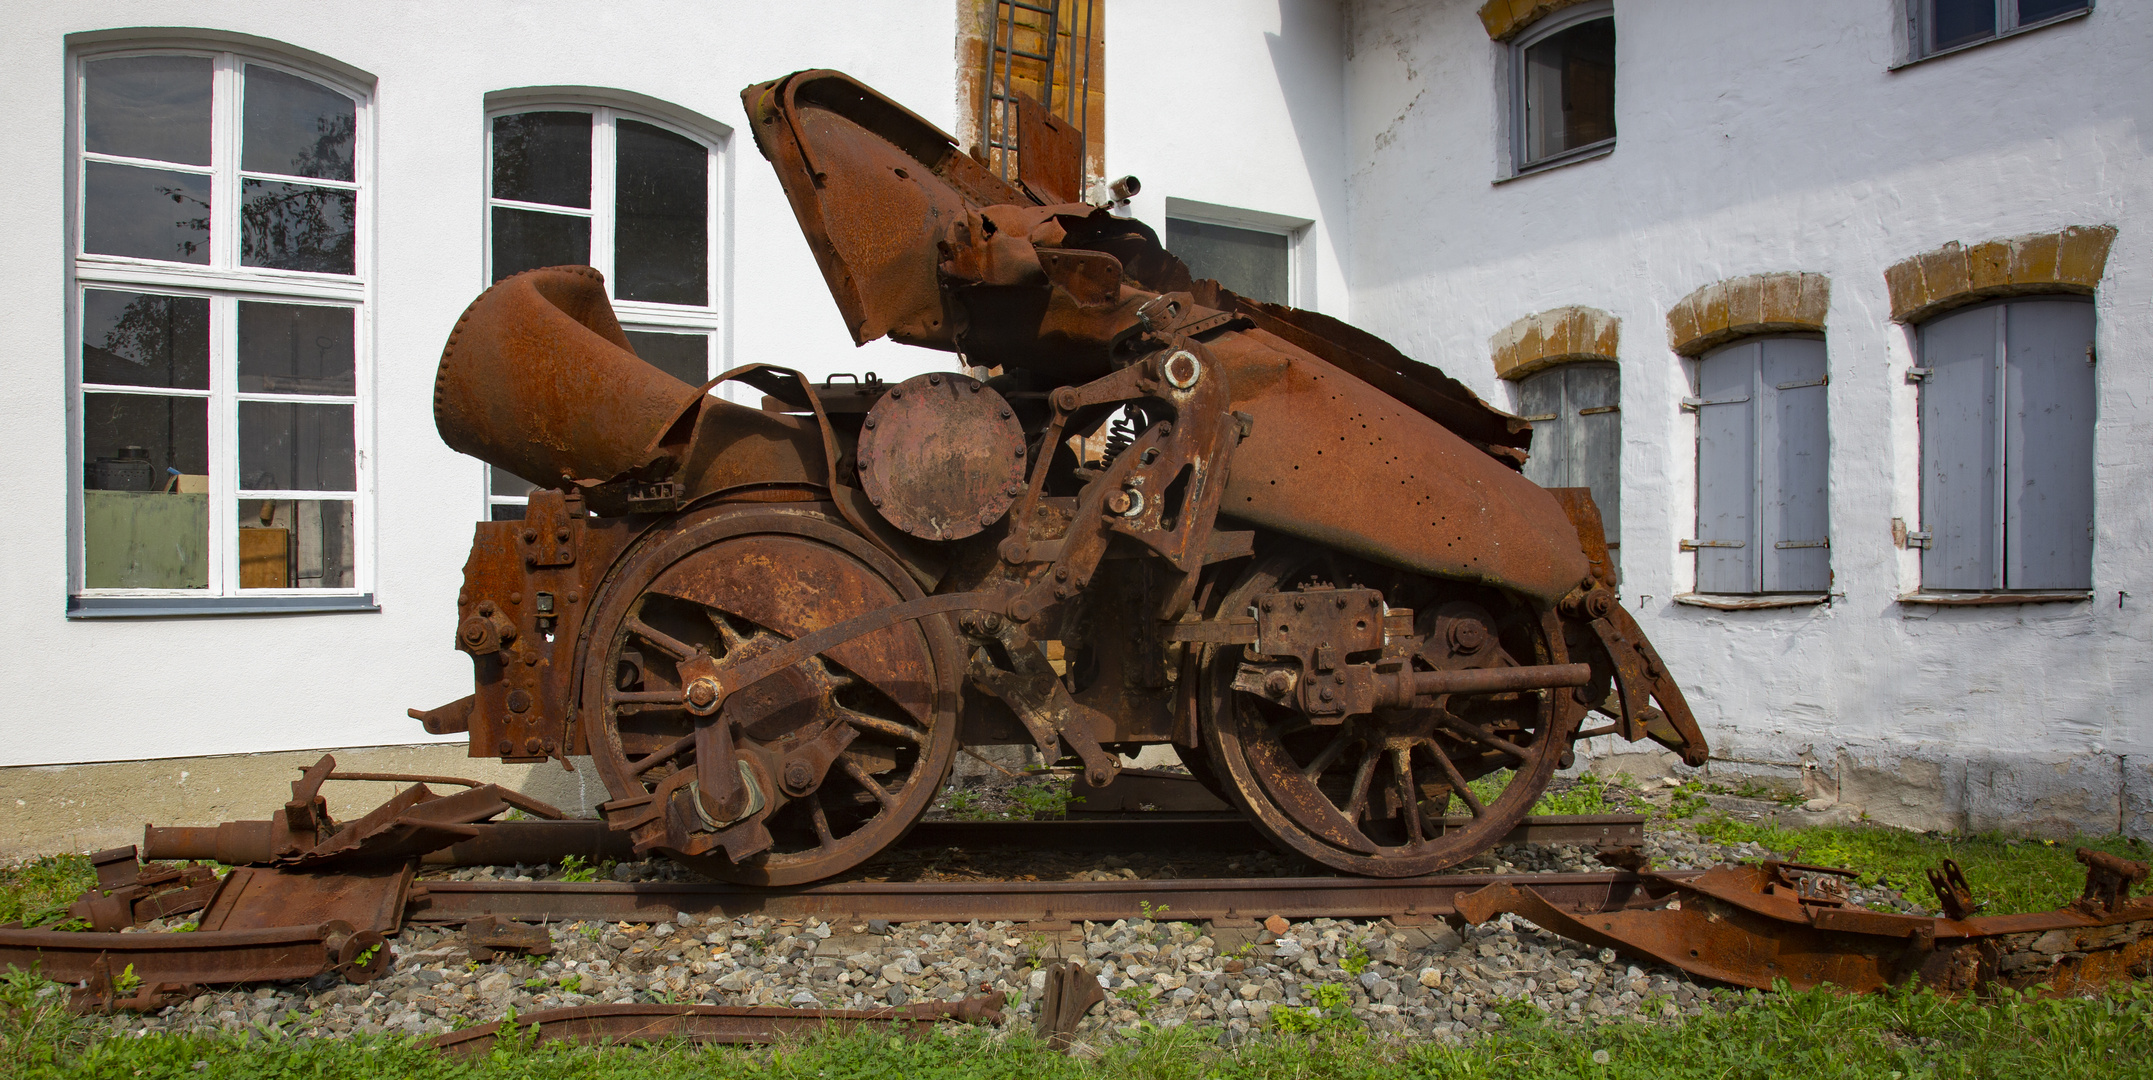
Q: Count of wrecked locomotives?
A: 1